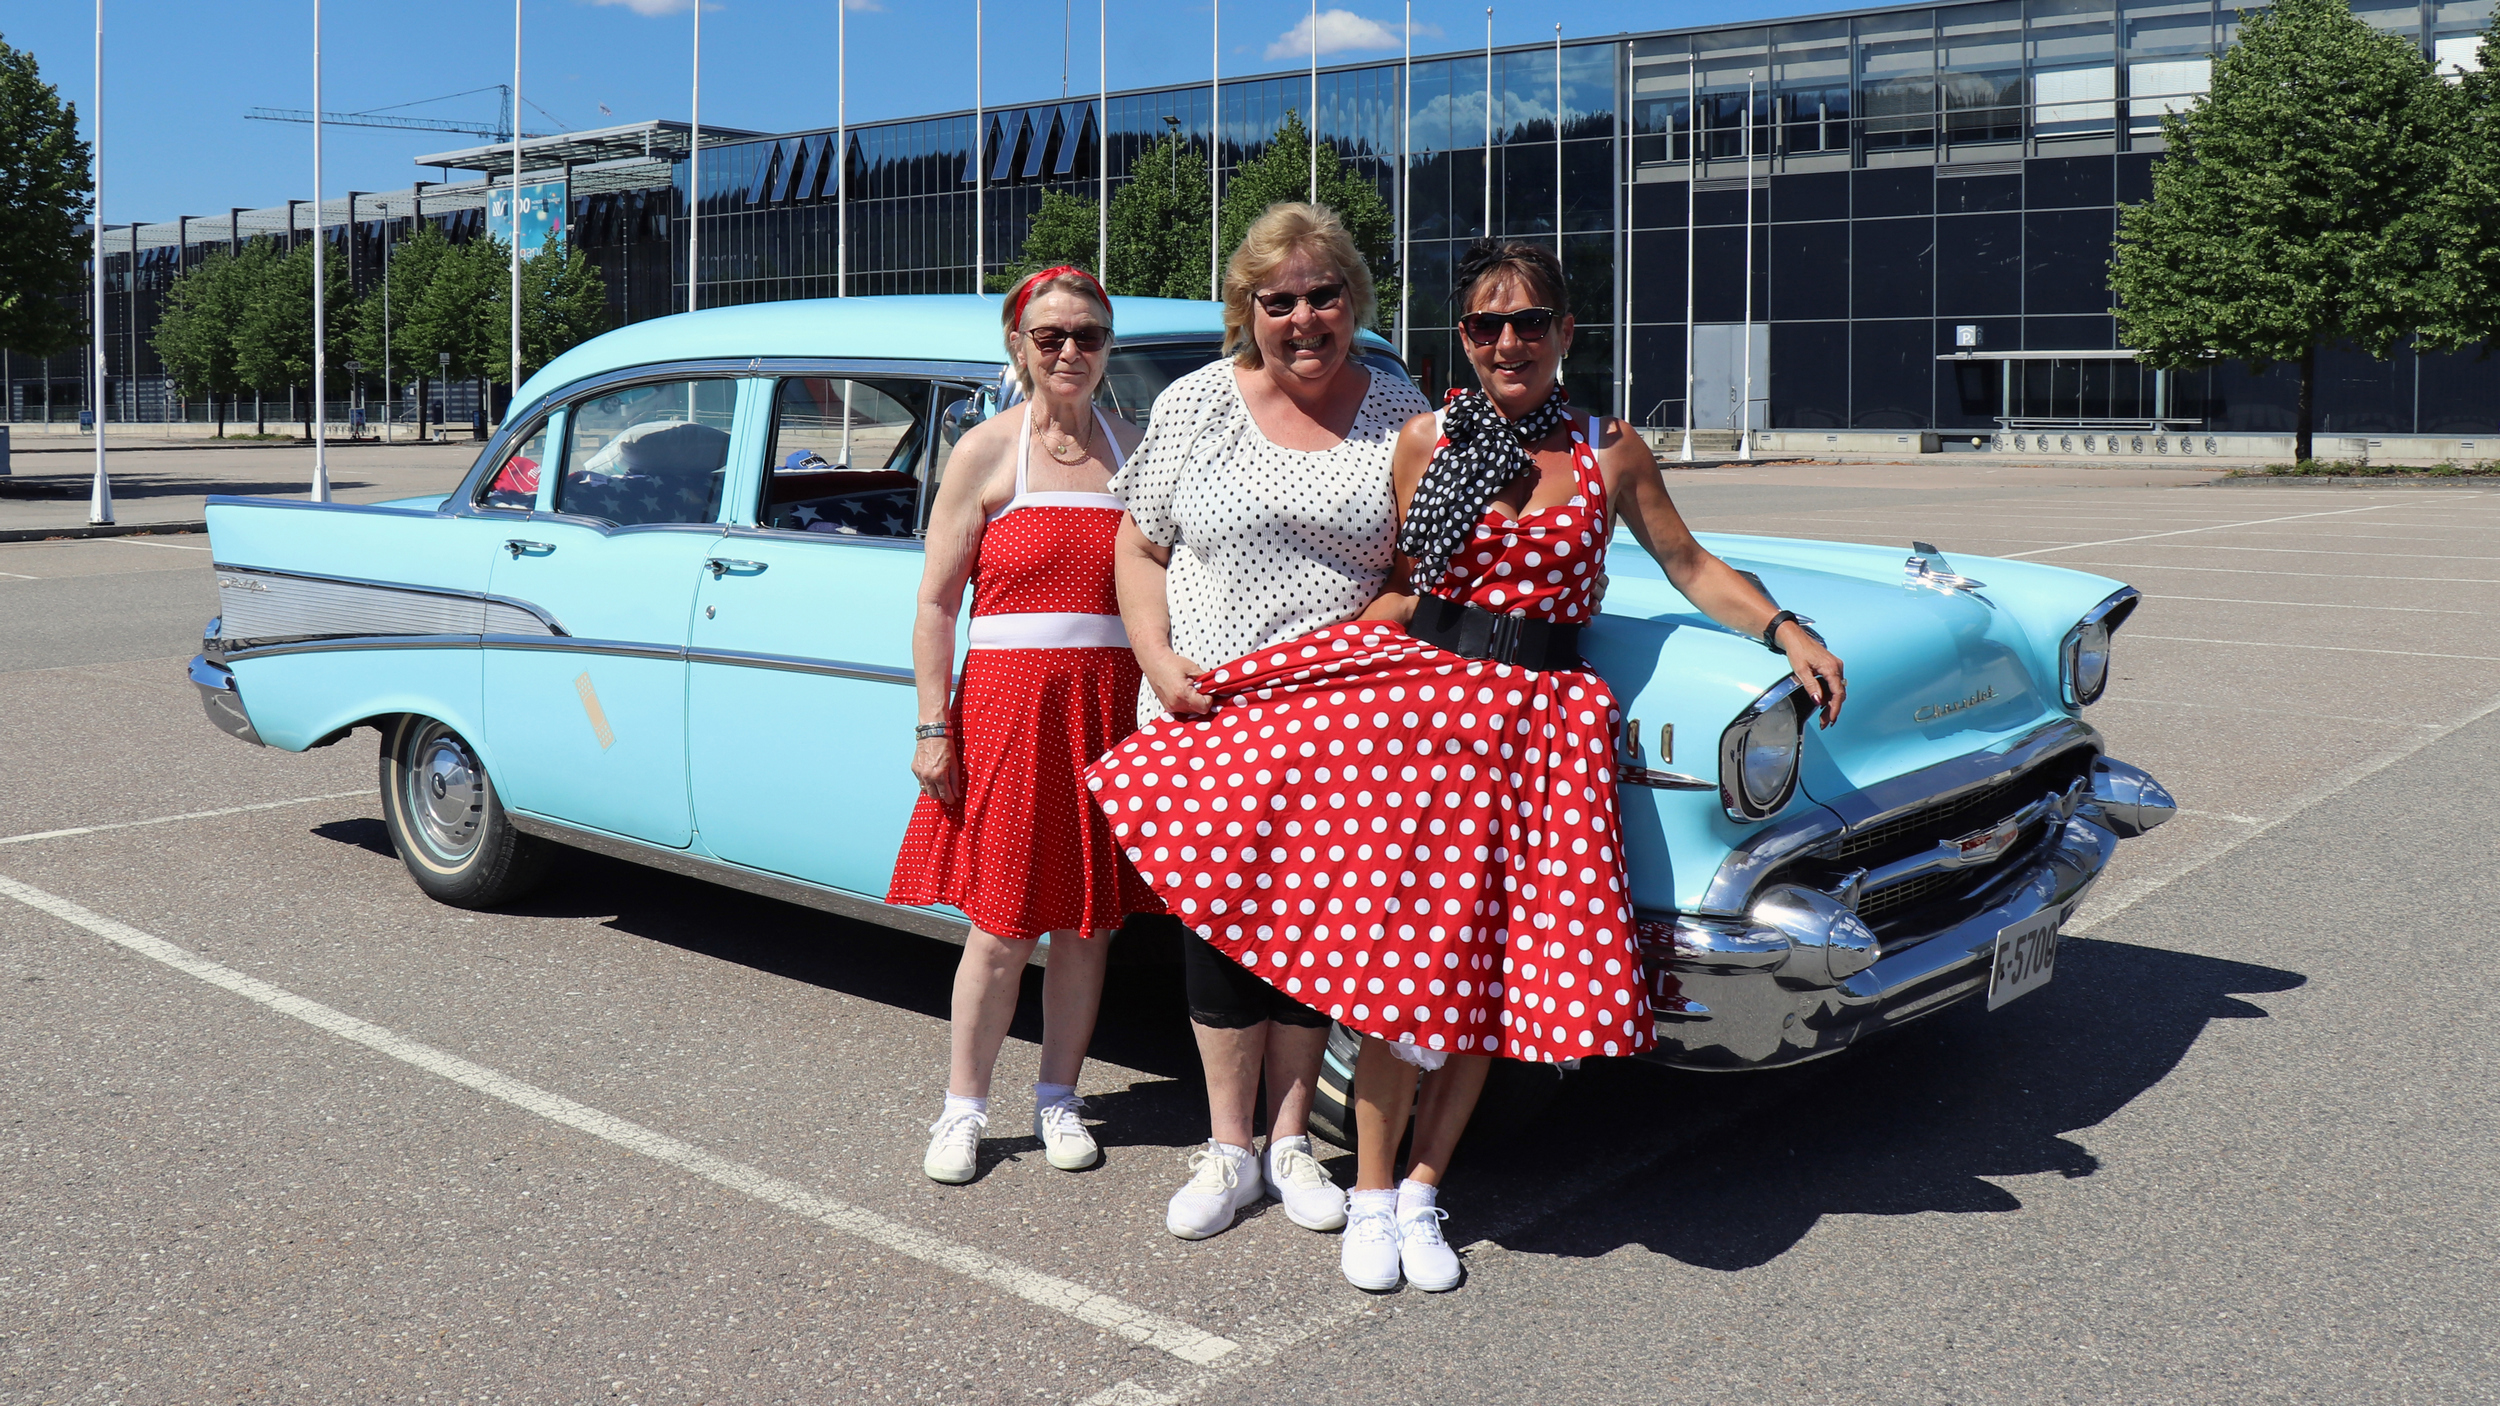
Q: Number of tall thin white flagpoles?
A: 15